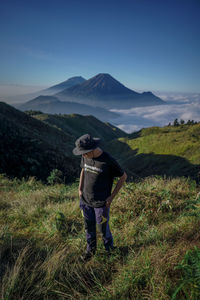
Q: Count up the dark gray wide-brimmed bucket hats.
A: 1